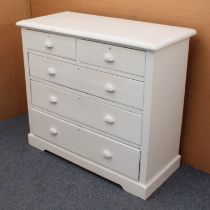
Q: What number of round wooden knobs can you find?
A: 8